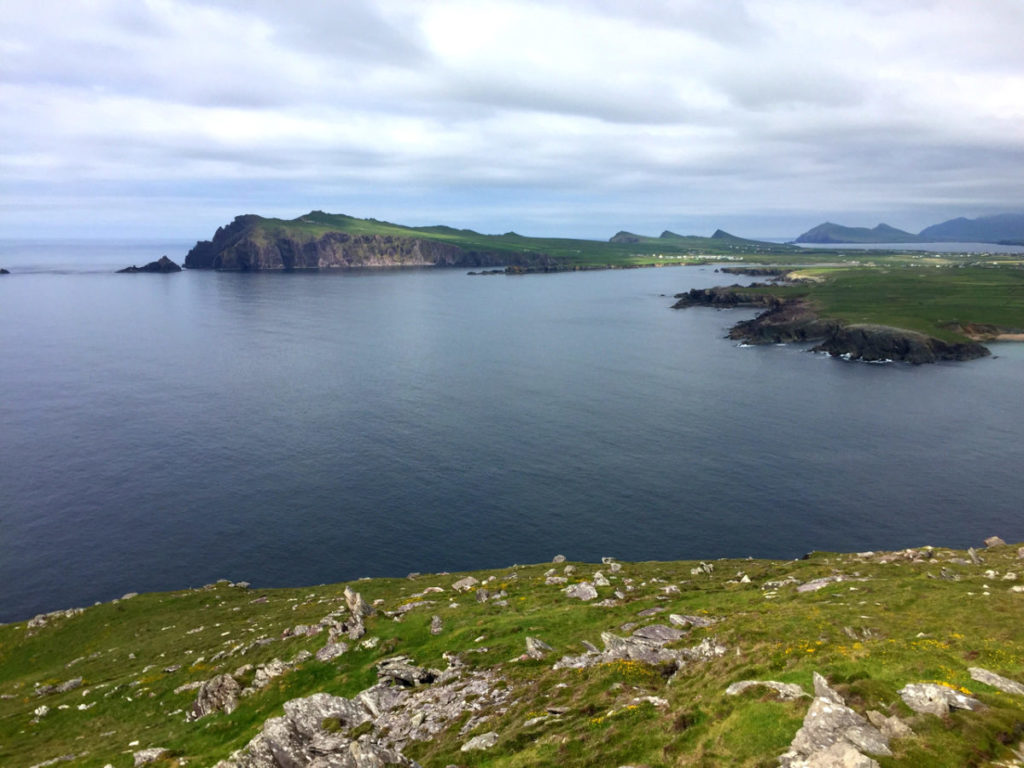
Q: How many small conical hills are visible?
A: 3